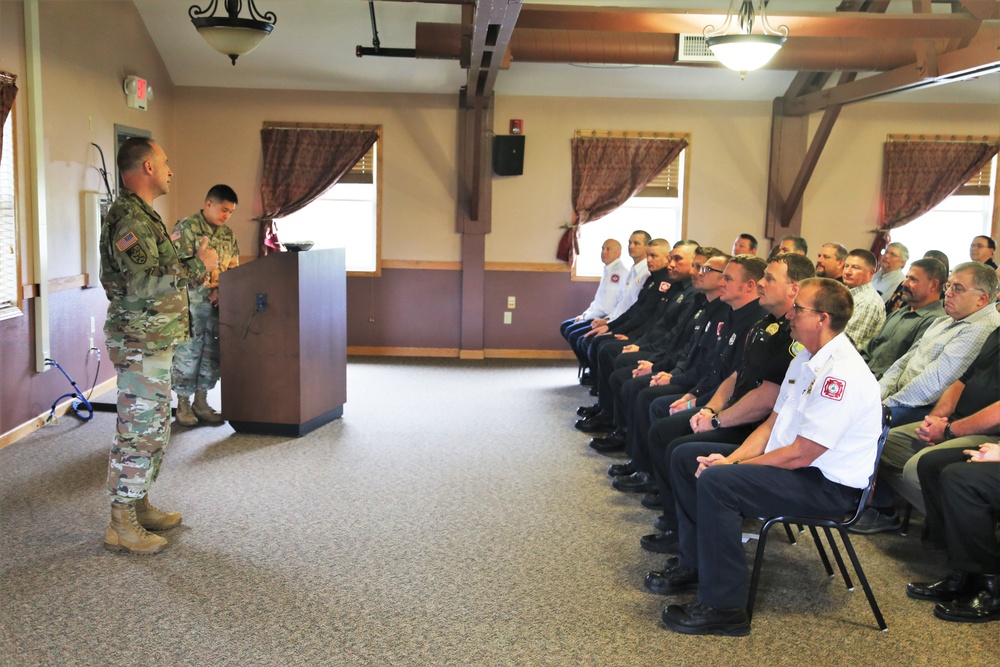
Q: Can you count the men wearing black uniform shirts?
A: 6